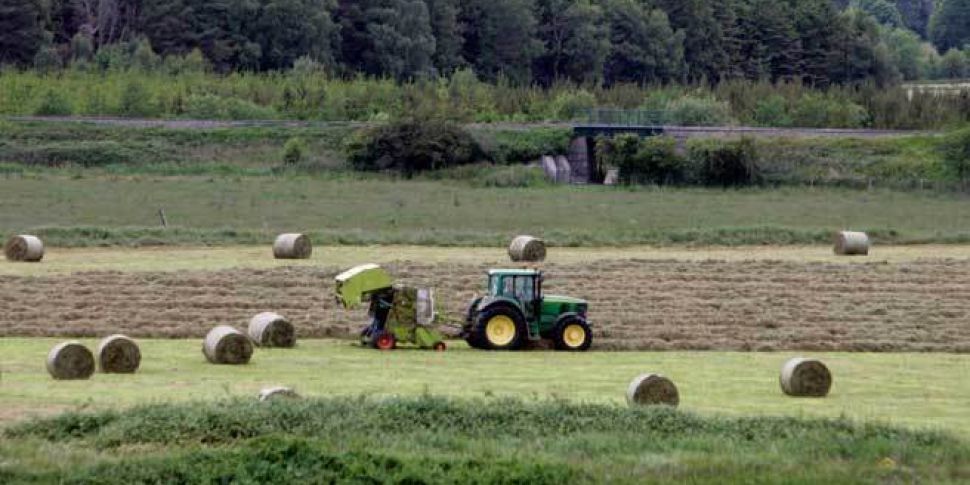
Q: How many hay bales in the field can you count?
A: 11